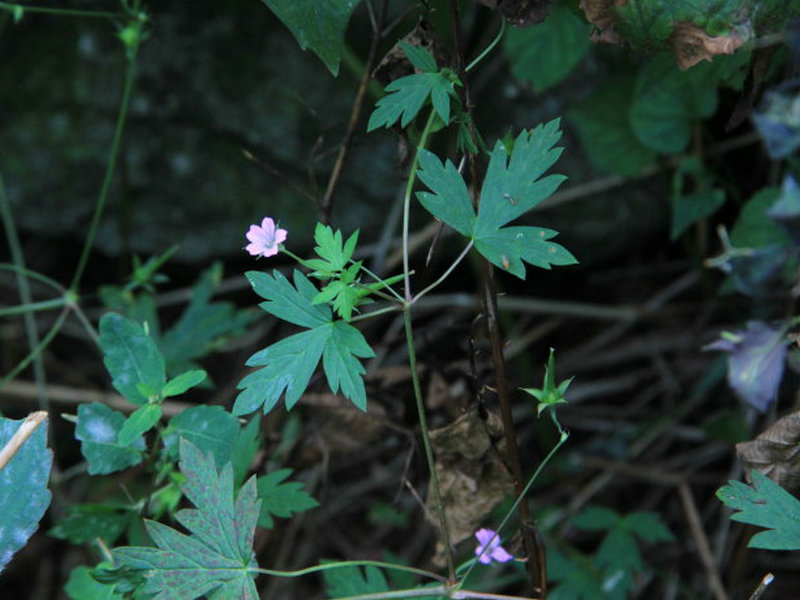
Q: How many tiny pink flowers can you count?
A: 2